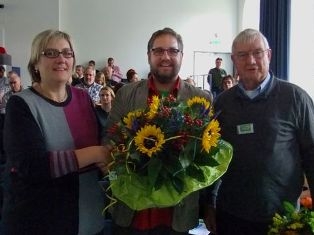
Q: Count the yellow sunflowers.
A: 5